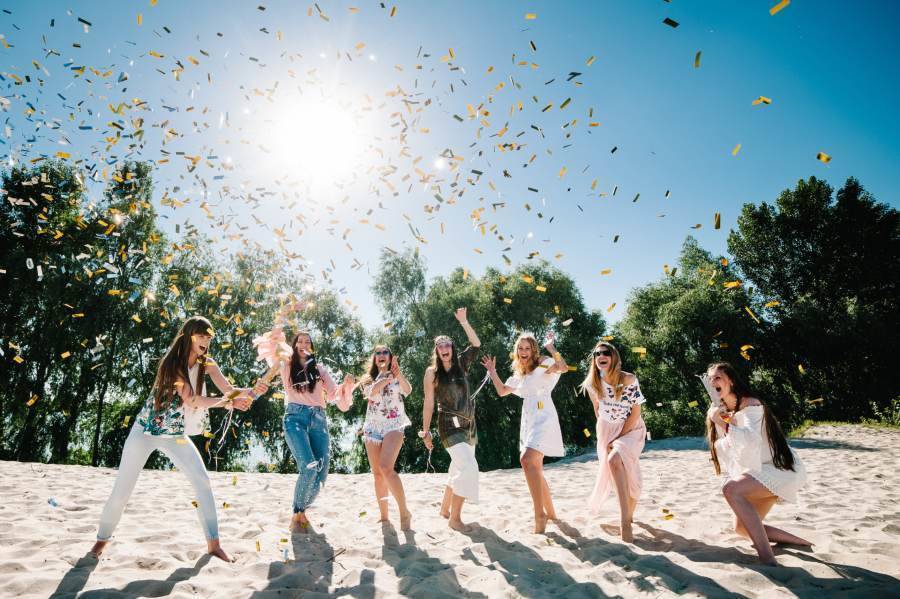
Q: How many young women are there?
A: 7